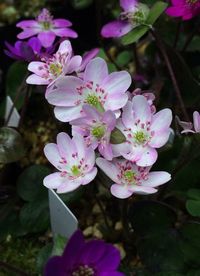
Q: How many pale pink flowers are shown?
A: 6